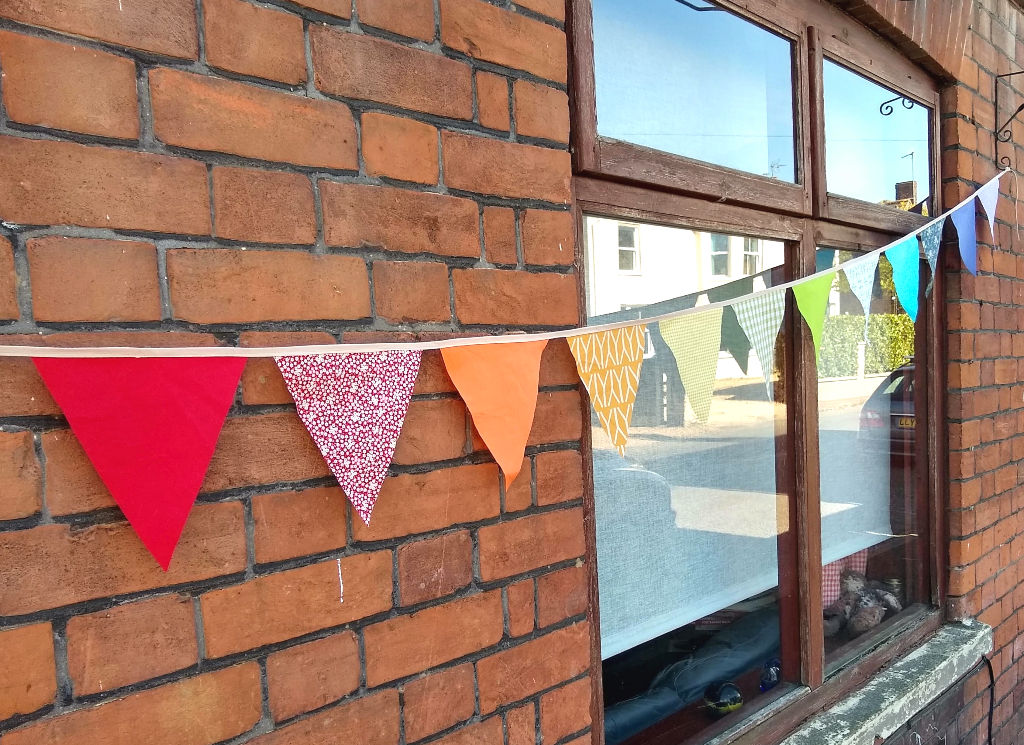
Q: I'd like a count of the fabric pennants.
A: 12